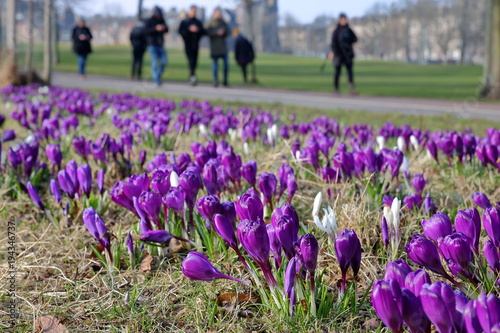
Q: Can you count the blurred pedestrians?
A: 7